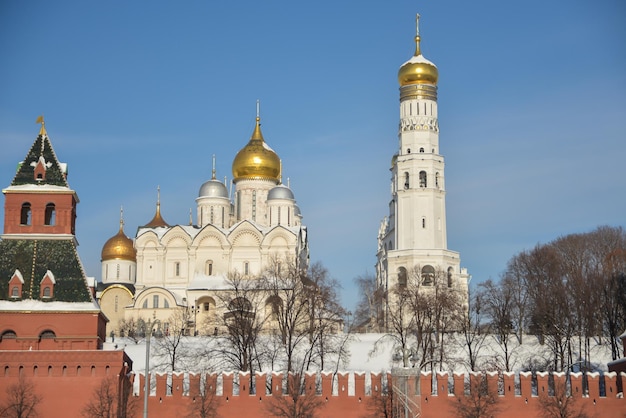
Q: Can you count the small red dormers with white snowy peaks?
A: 3